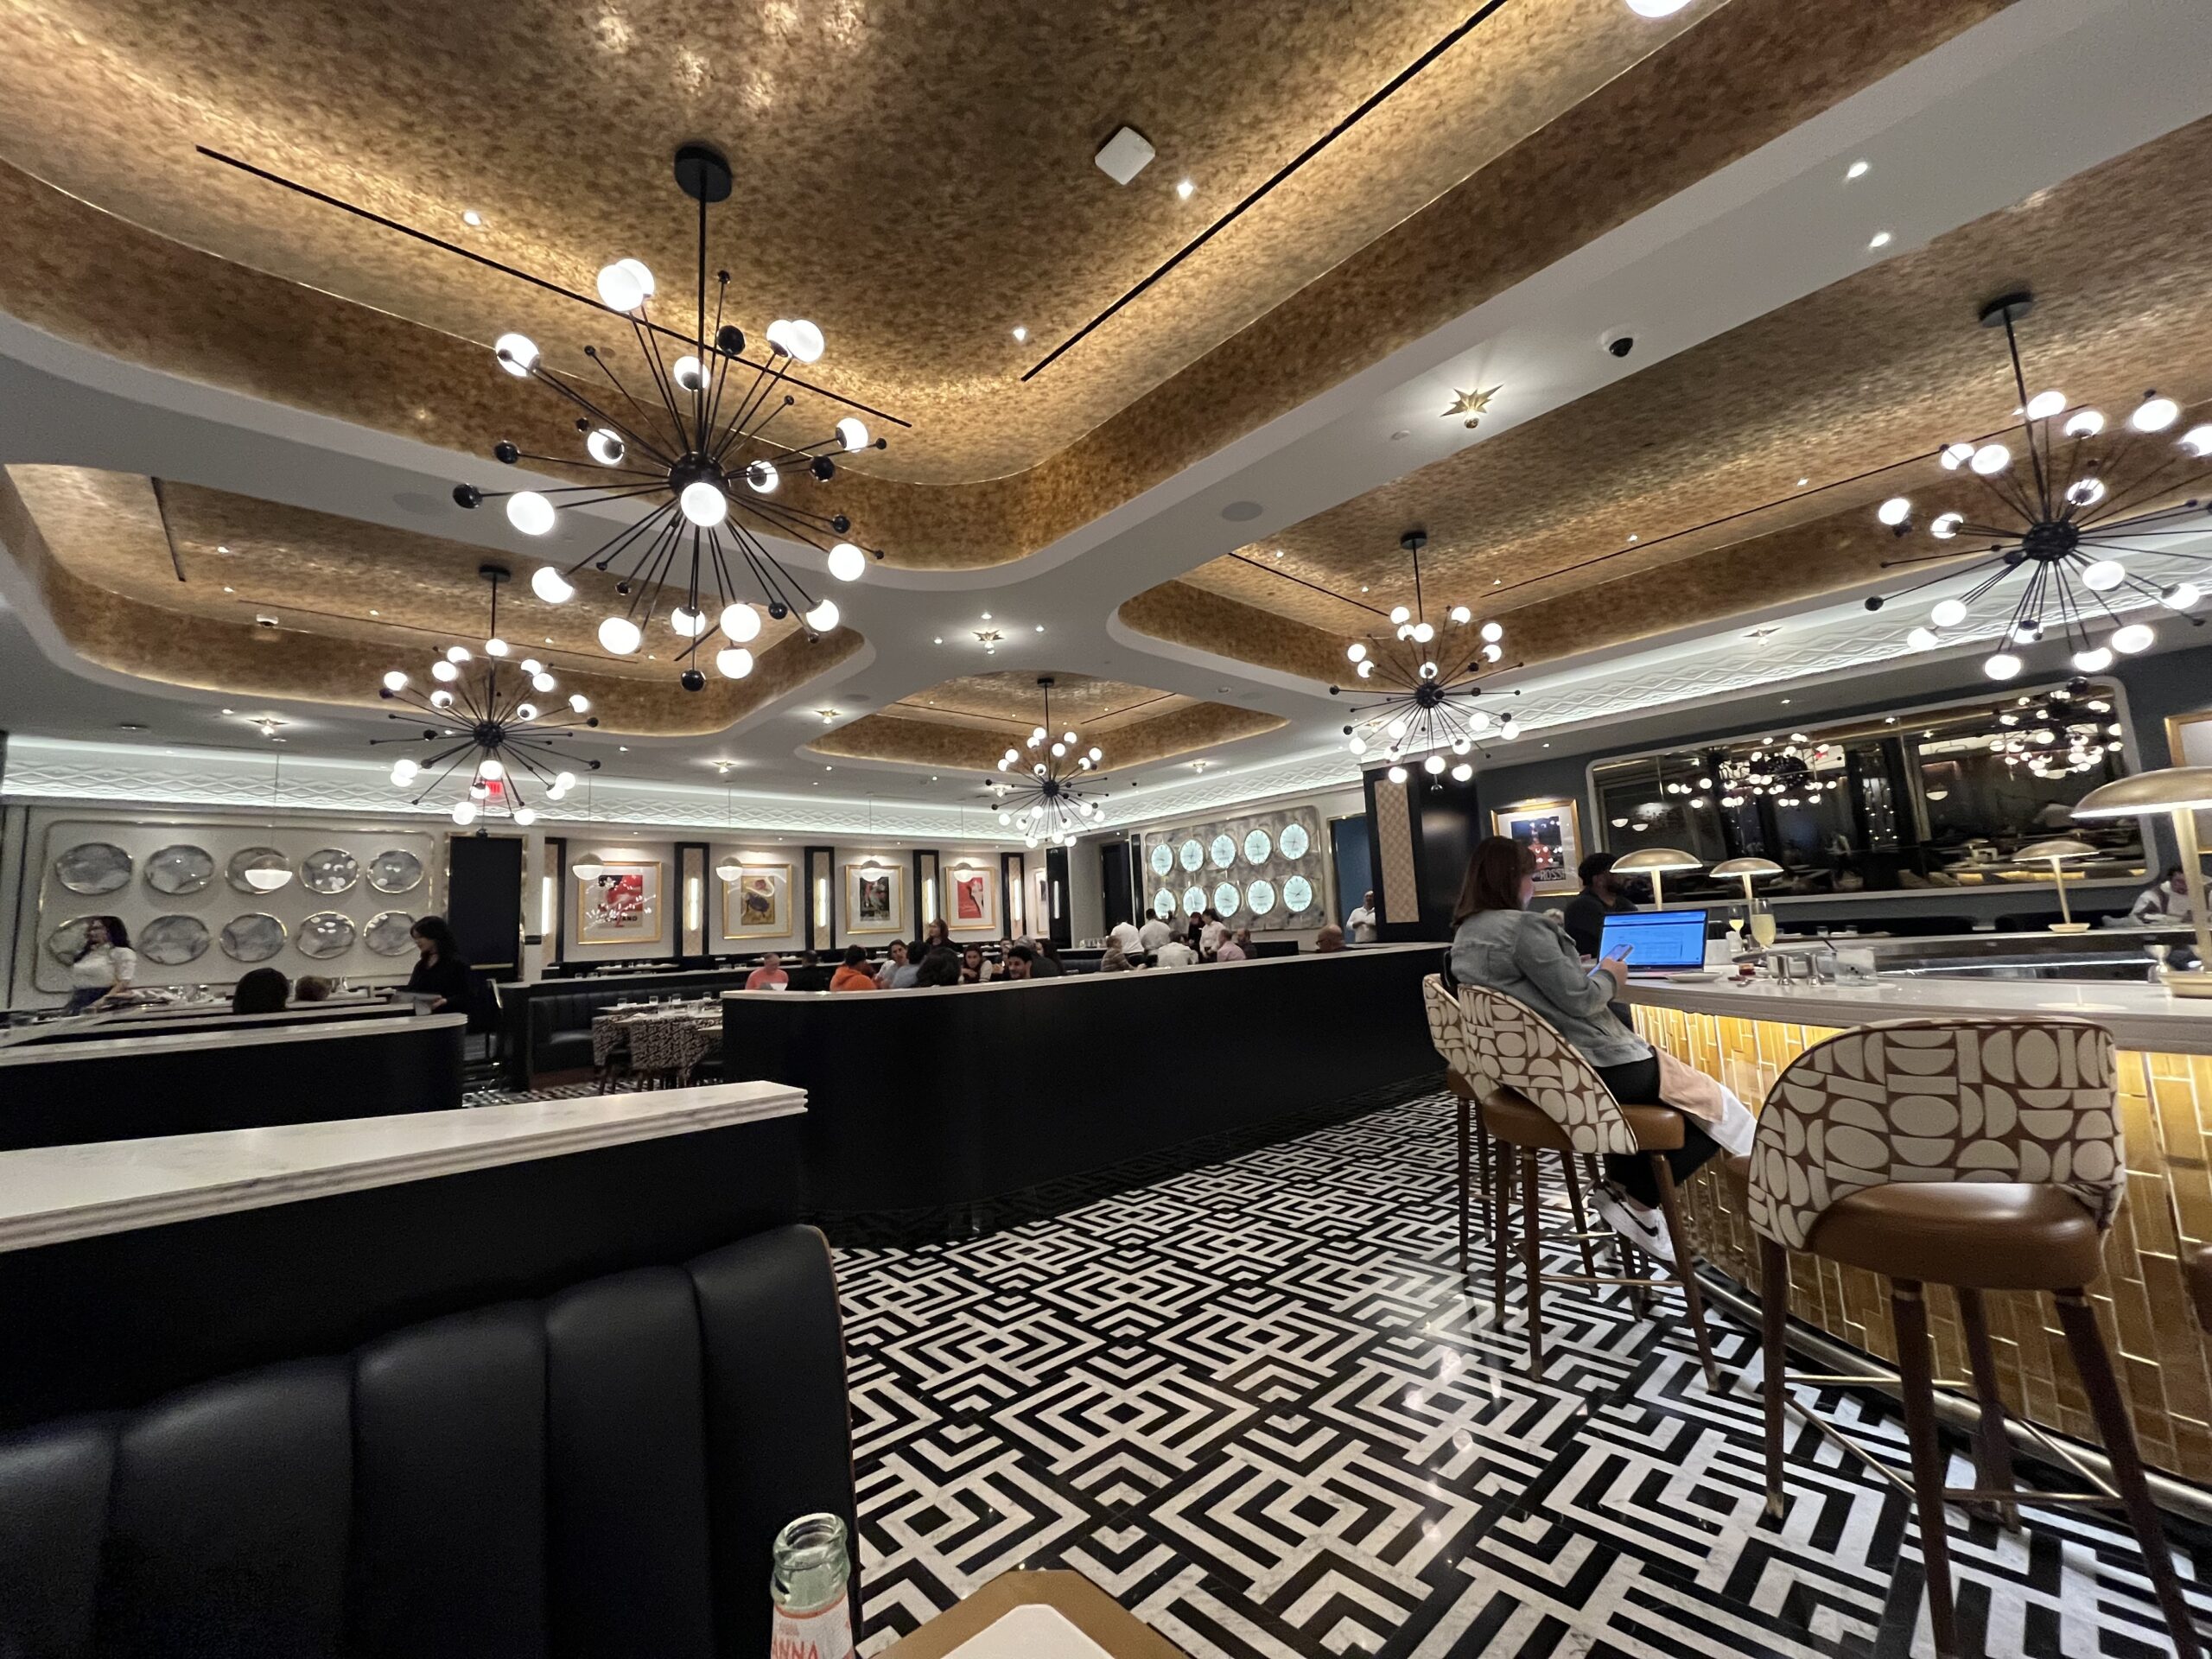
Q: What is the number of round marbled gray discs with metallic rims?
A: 10